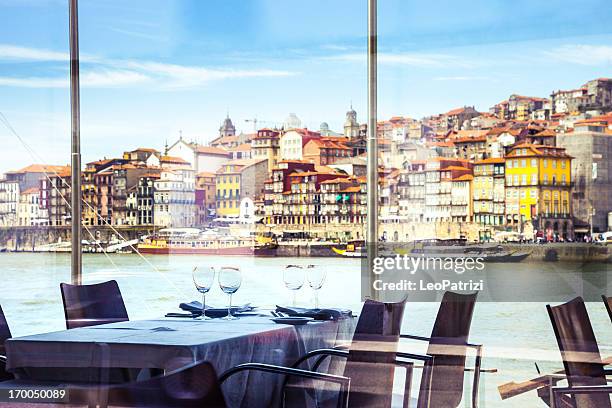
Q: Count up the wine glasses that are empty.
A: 4